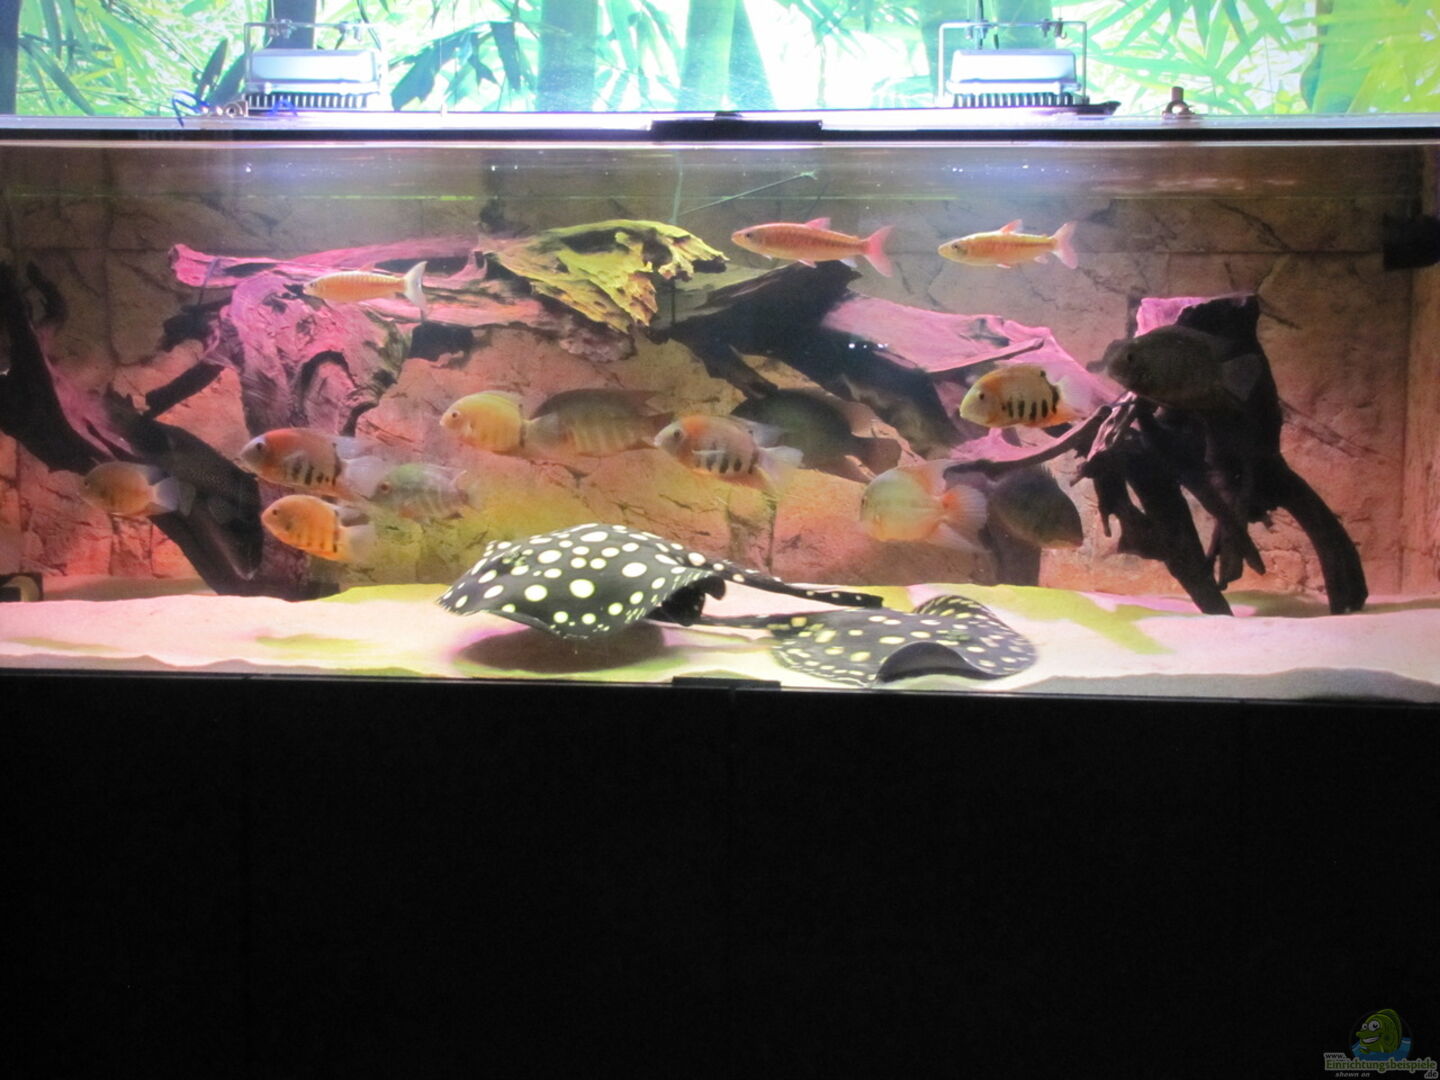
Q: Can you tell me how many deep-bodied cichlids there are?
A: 12